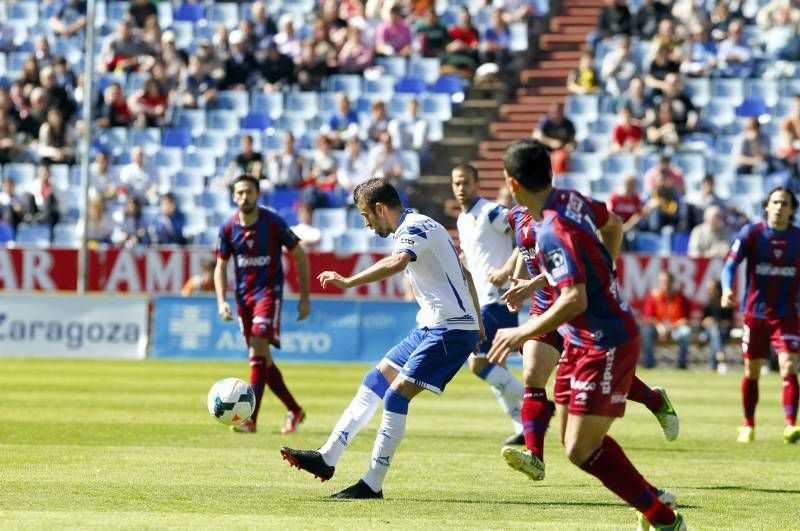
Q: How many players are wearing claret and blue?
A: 4